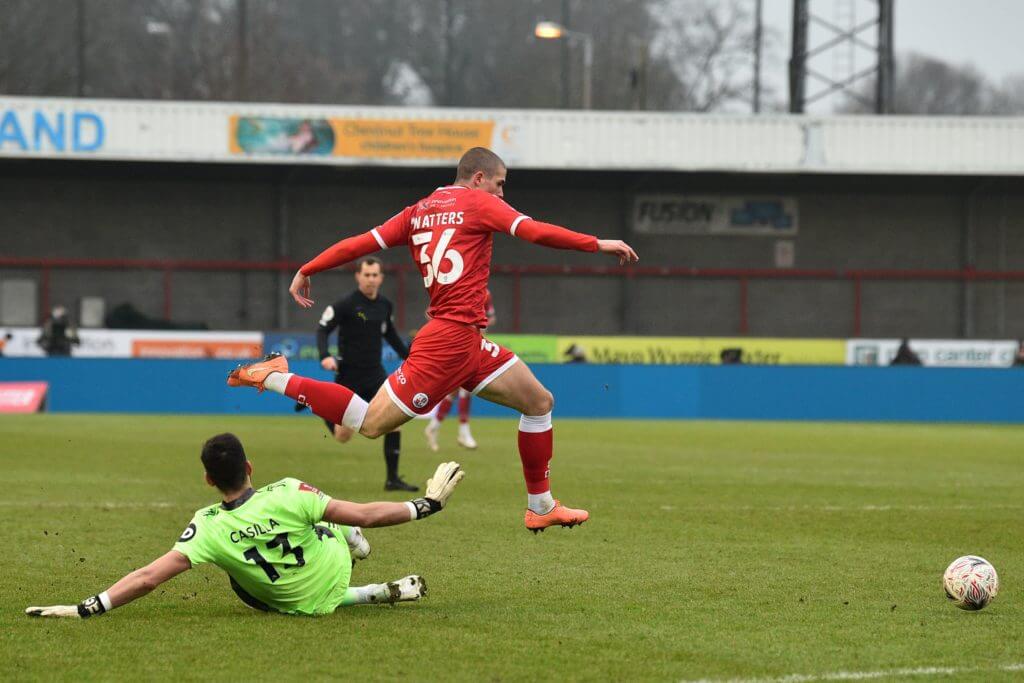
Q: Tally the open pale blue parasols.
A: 0